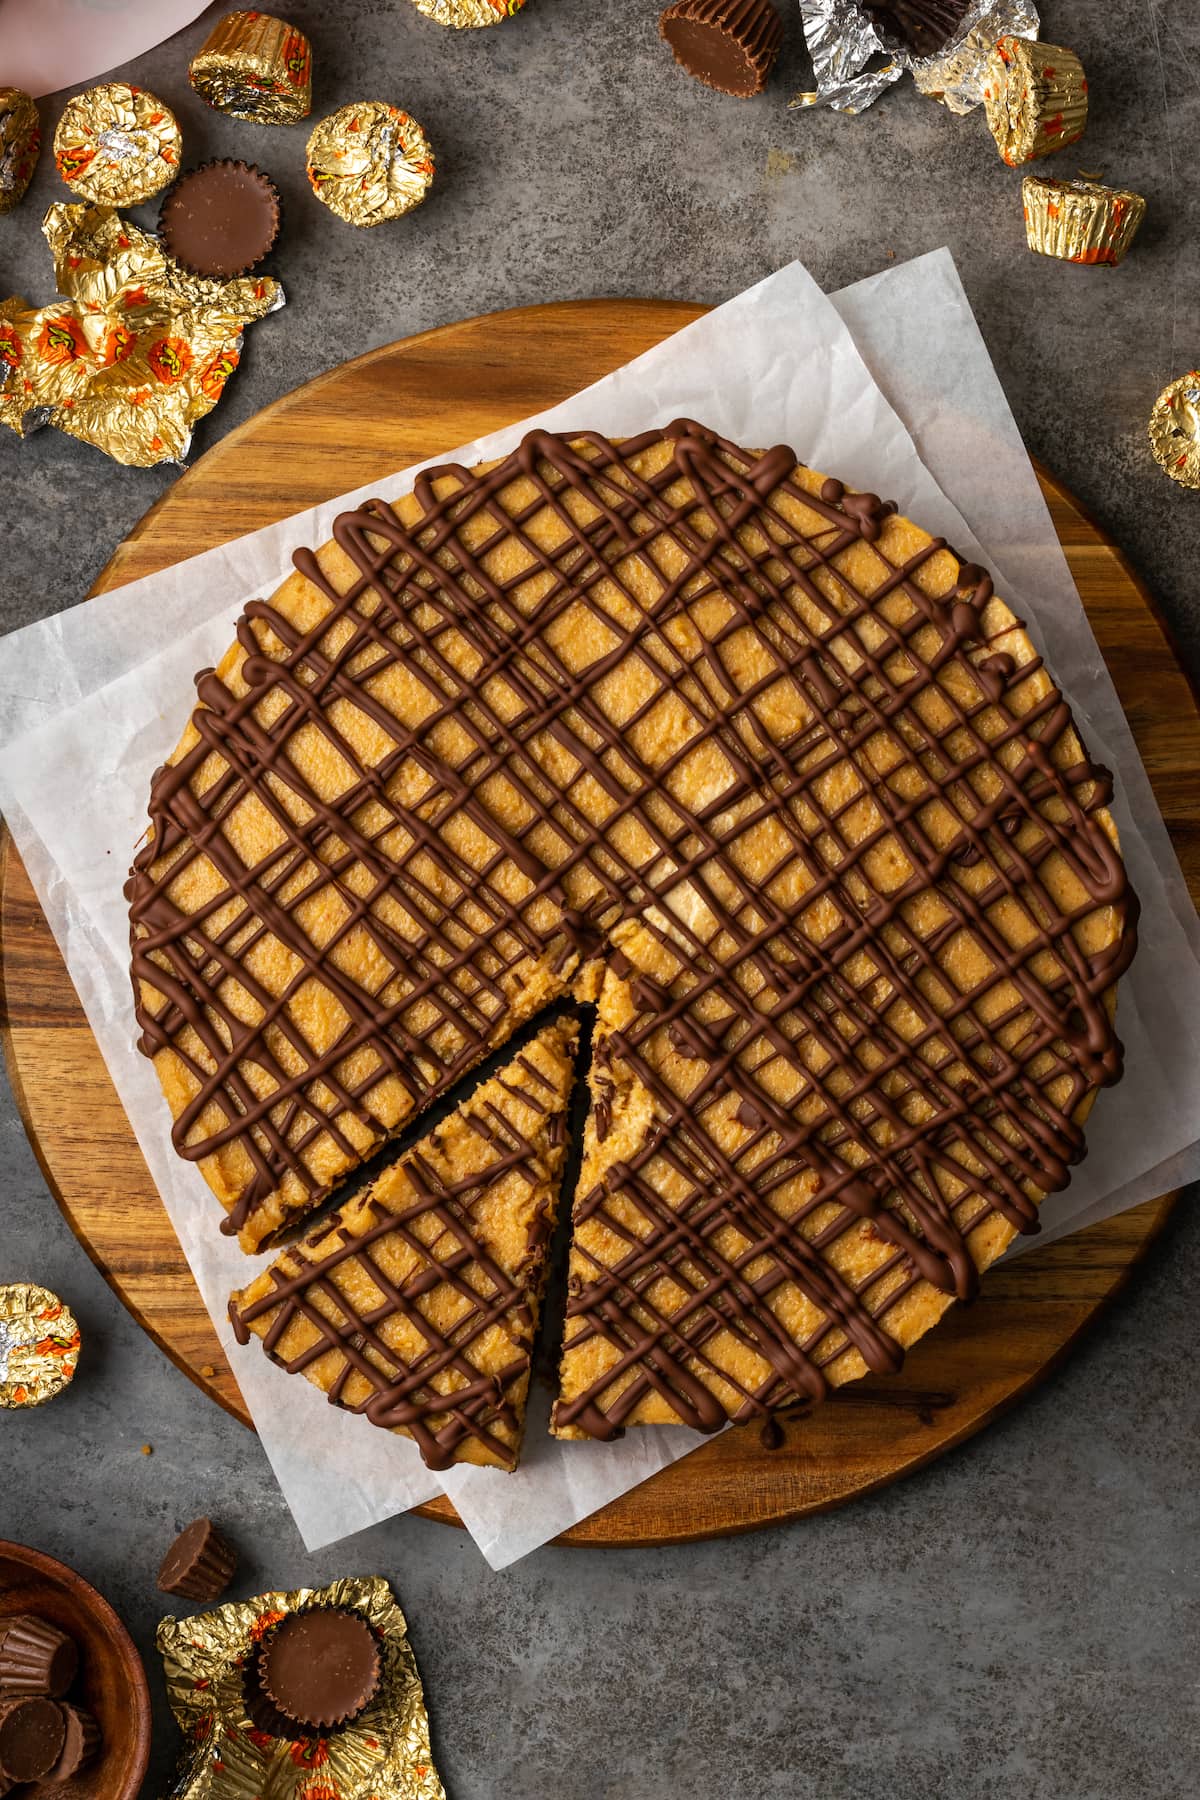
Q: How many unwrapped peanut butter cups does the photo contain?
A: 7